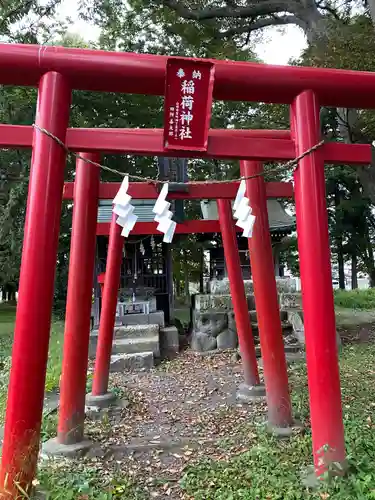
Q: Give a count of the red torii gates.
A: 3